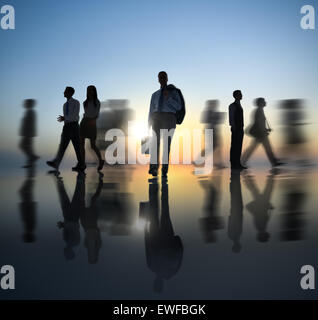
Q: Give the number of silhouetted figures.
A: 9